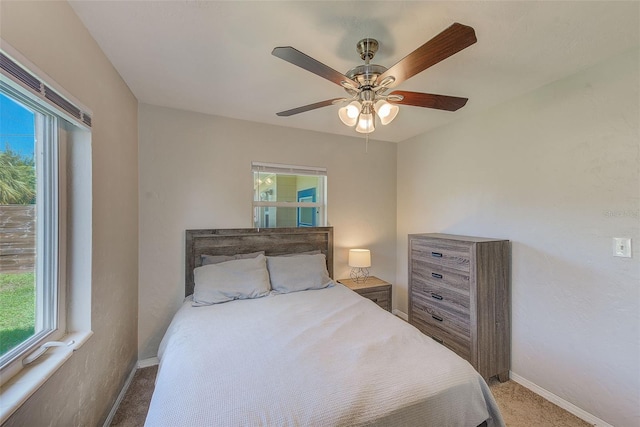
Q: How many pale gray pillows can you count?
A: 2